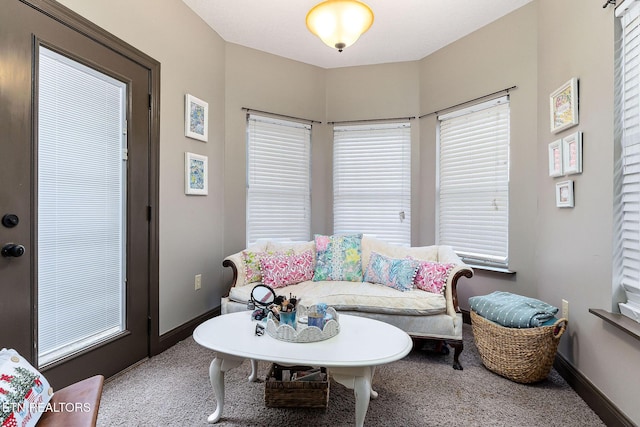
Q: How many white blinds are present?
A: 5